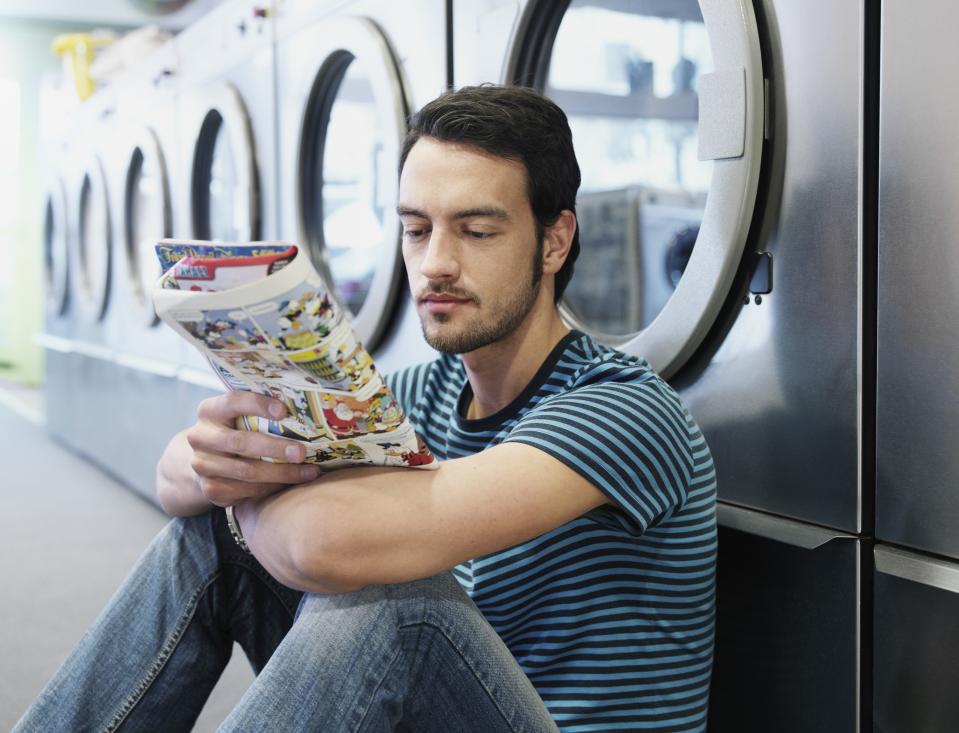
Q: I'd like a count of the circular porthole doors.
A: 6